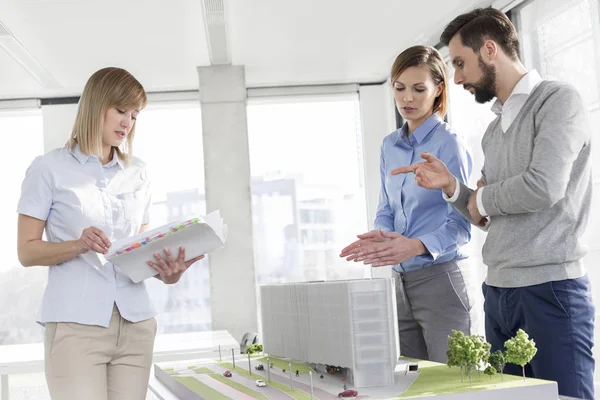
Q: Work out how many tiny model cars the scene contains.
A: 4